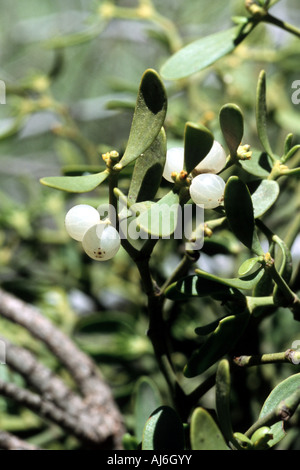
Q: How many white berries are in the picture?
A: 5